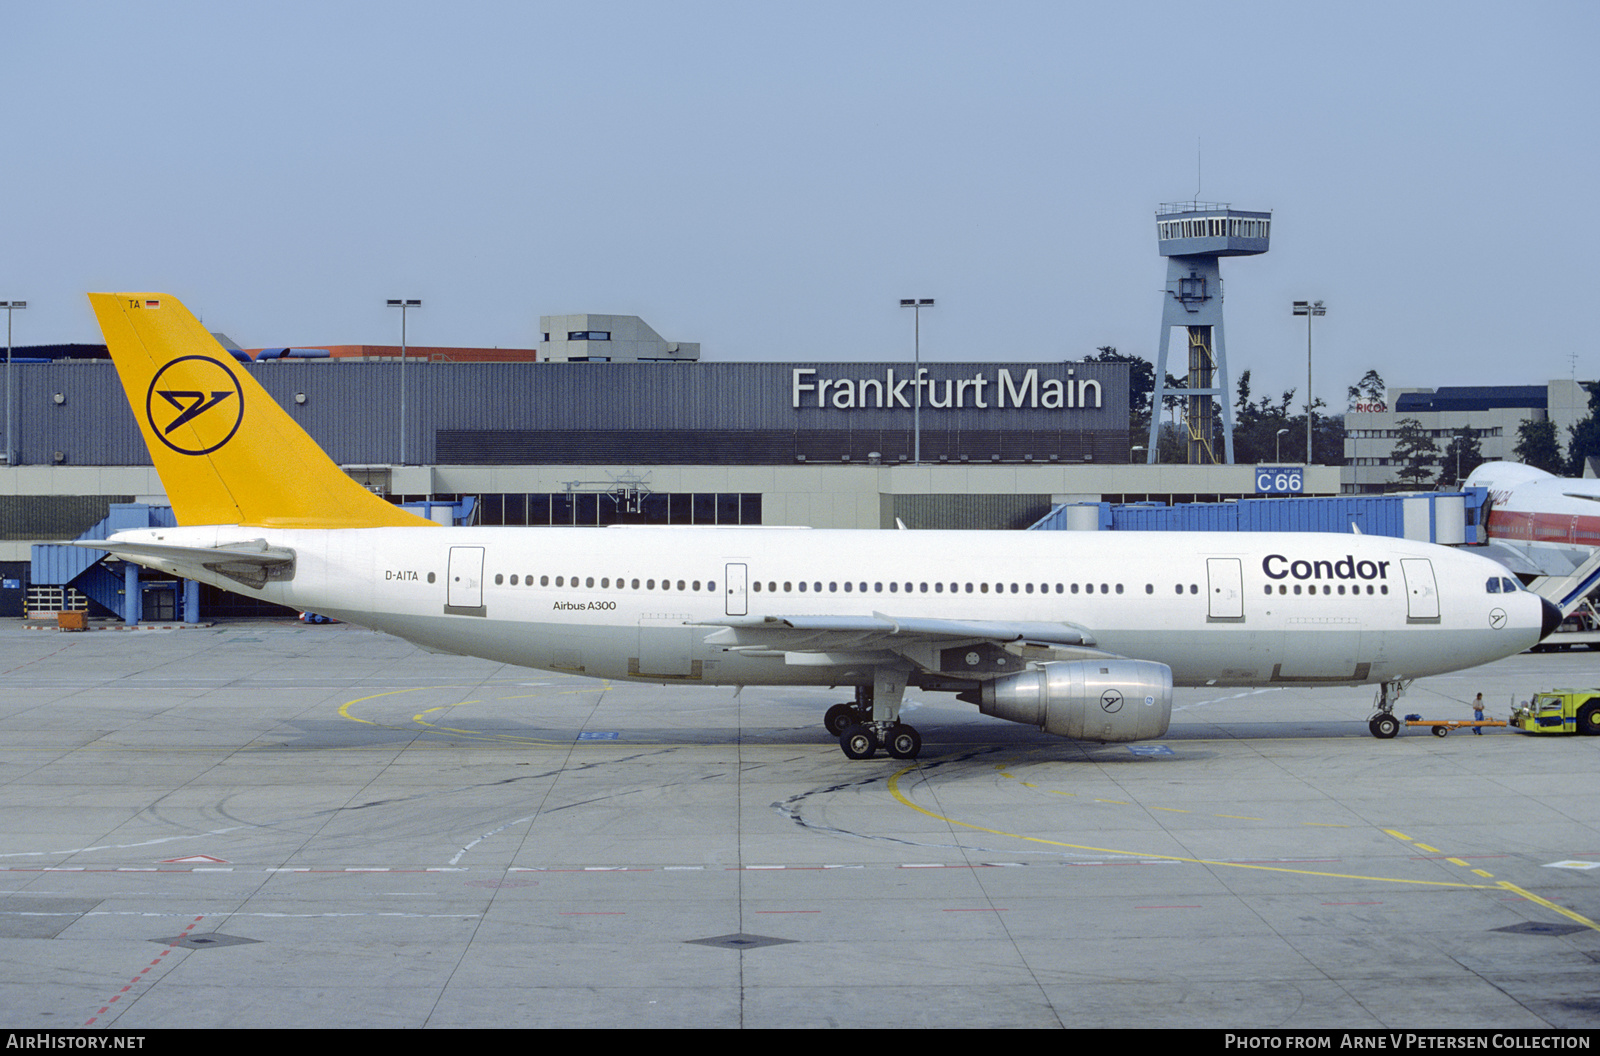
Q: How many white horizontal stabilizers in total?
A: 1